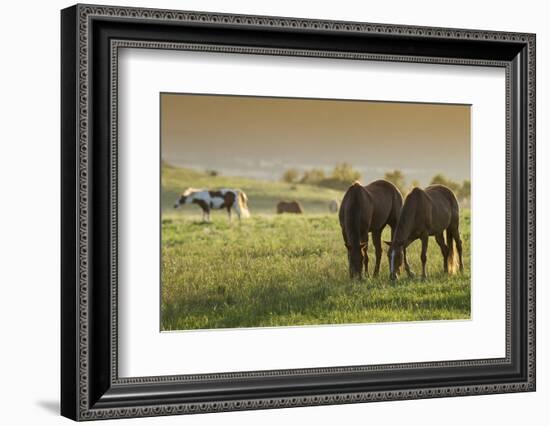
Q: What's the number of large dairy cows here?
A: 0